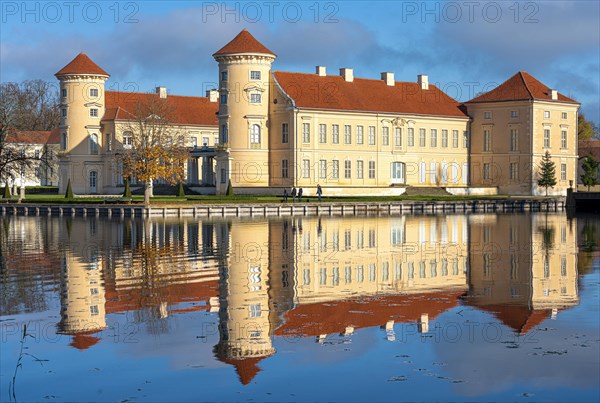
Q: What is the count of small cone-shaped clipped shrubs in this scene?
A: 5